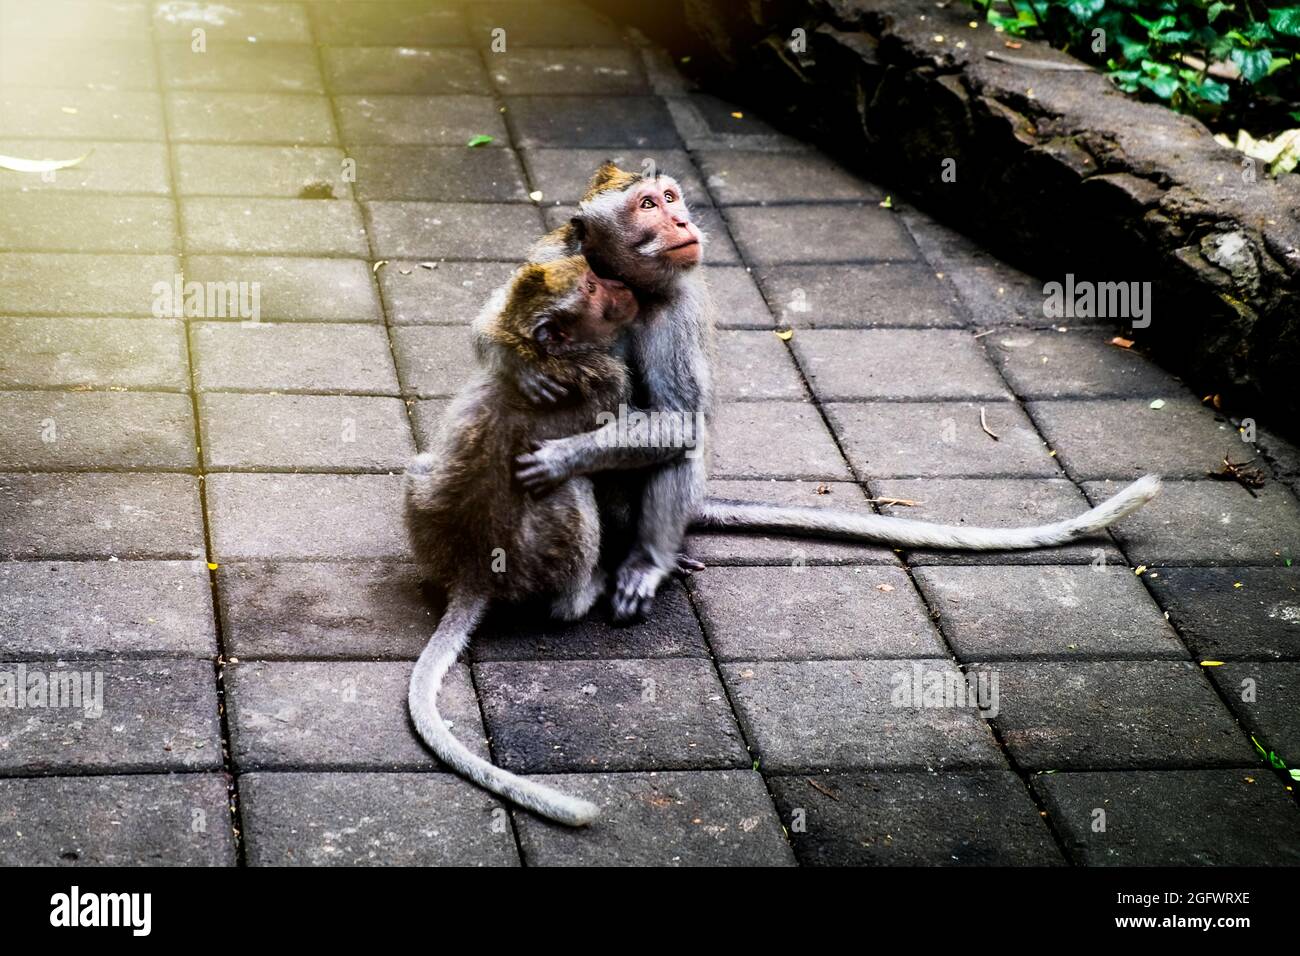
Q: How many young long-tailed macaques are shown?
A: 2